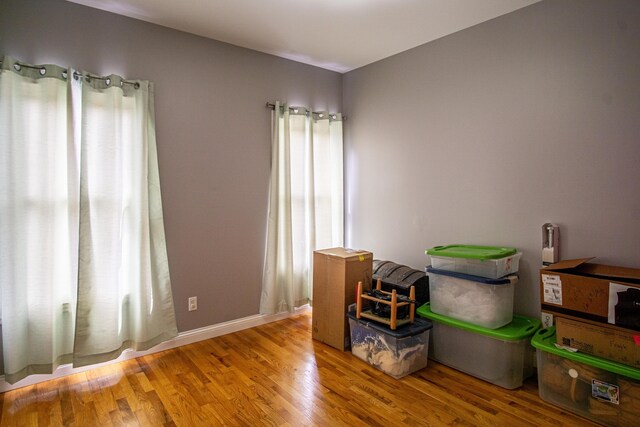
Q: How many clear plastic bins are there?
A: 5